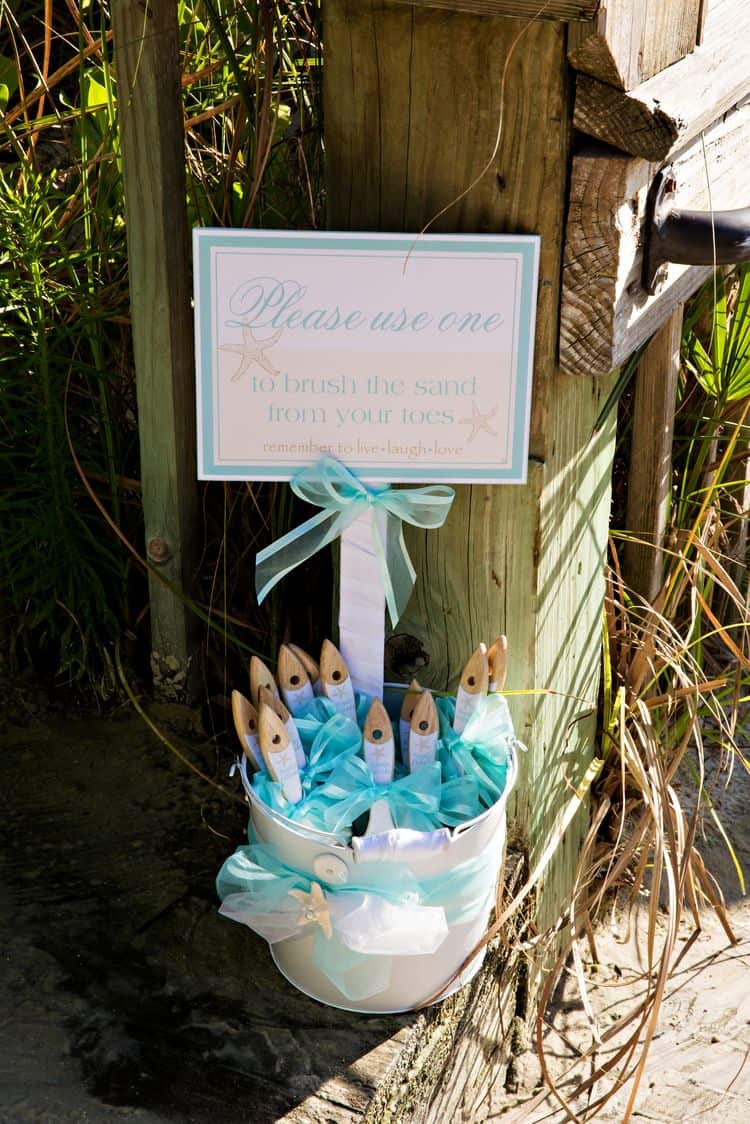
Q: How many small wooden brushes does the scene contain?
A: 12